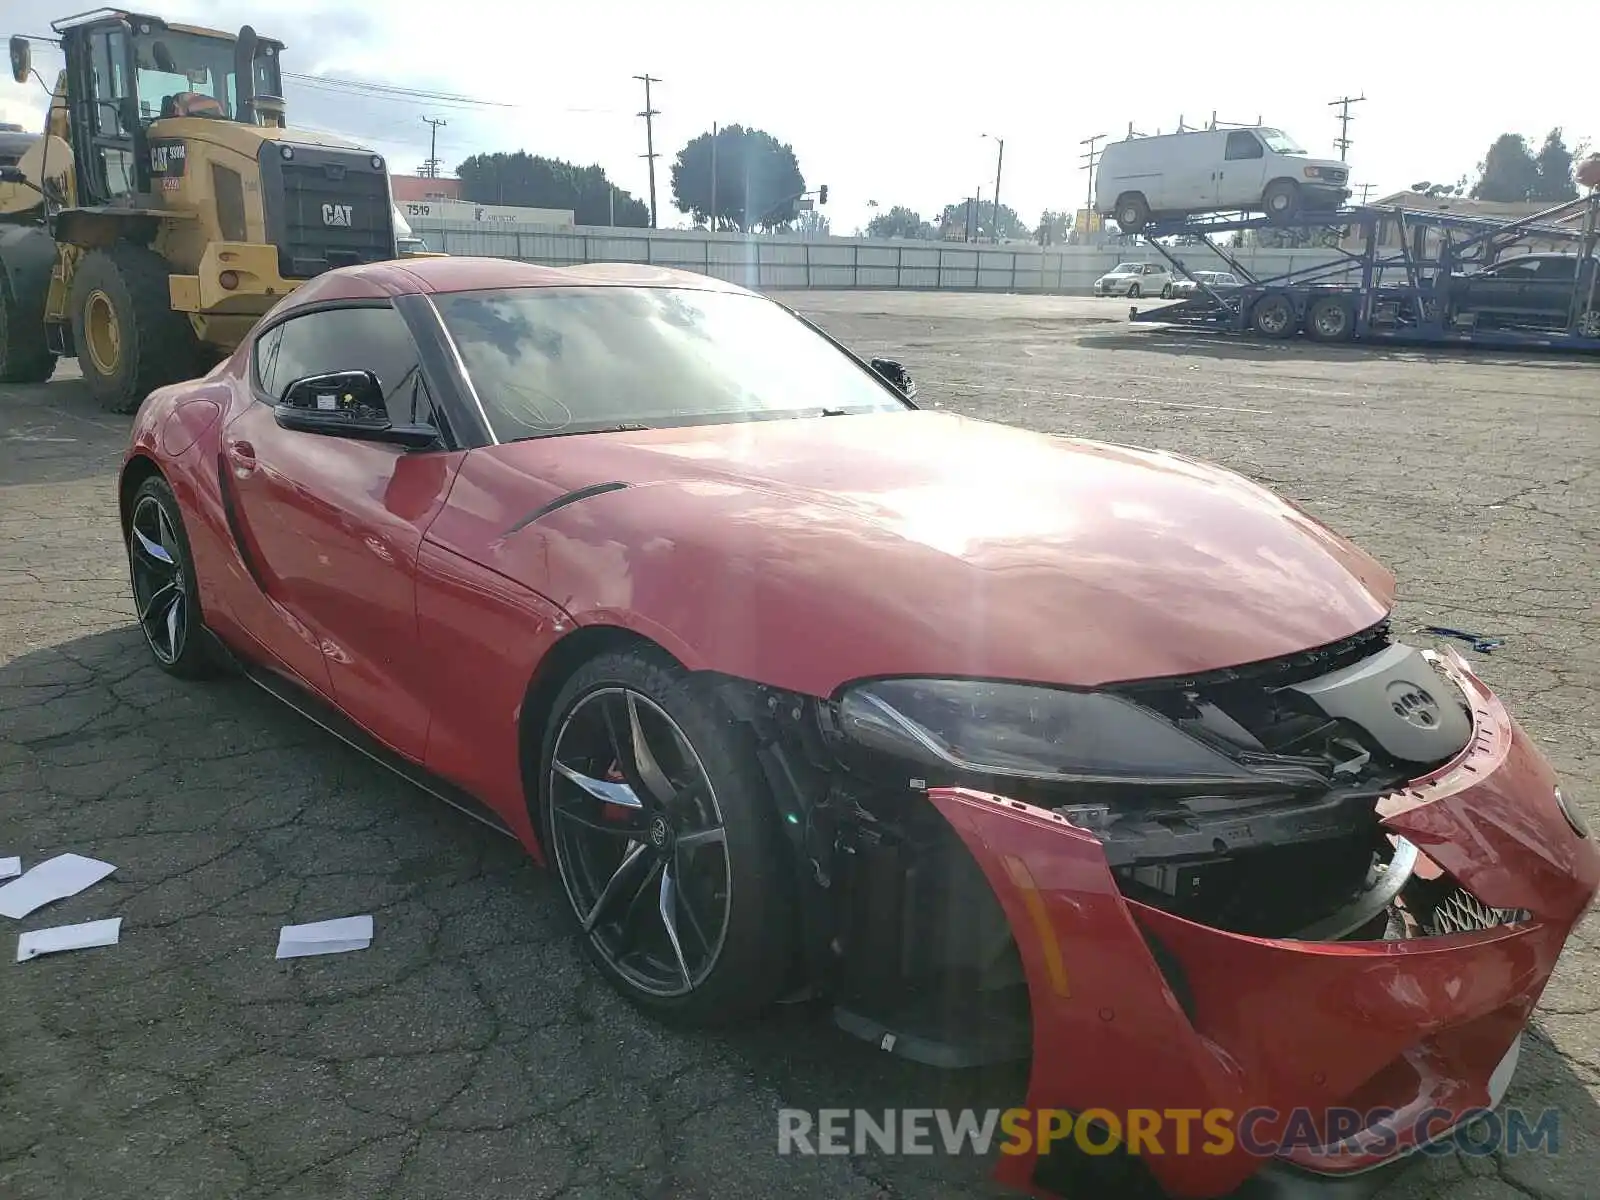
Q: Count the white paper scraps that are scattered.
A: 4